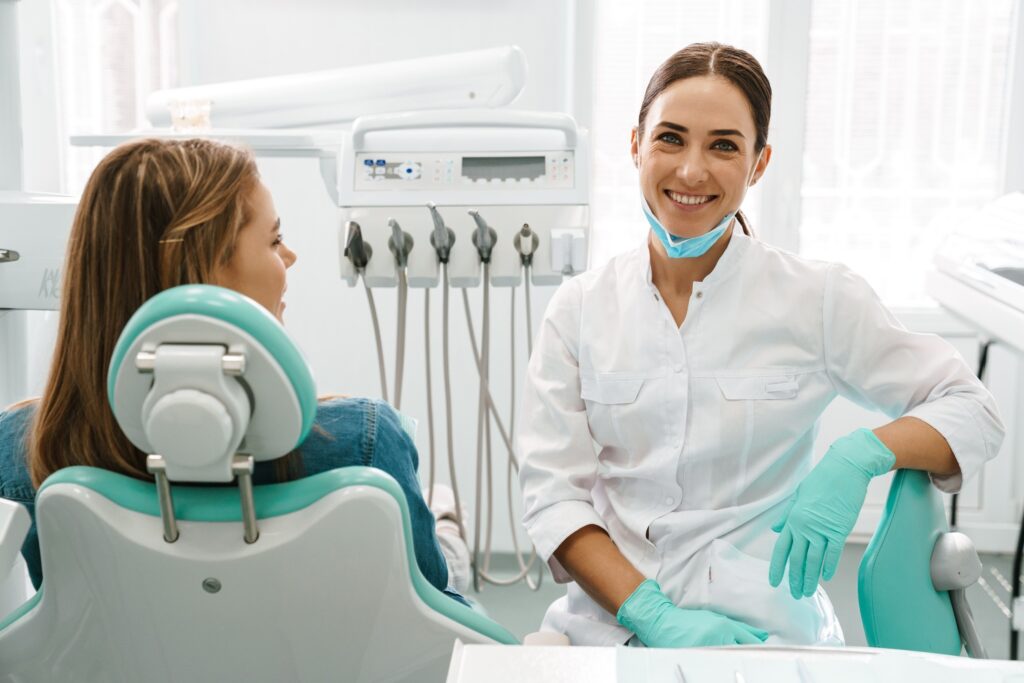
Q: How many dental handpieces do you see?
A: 5